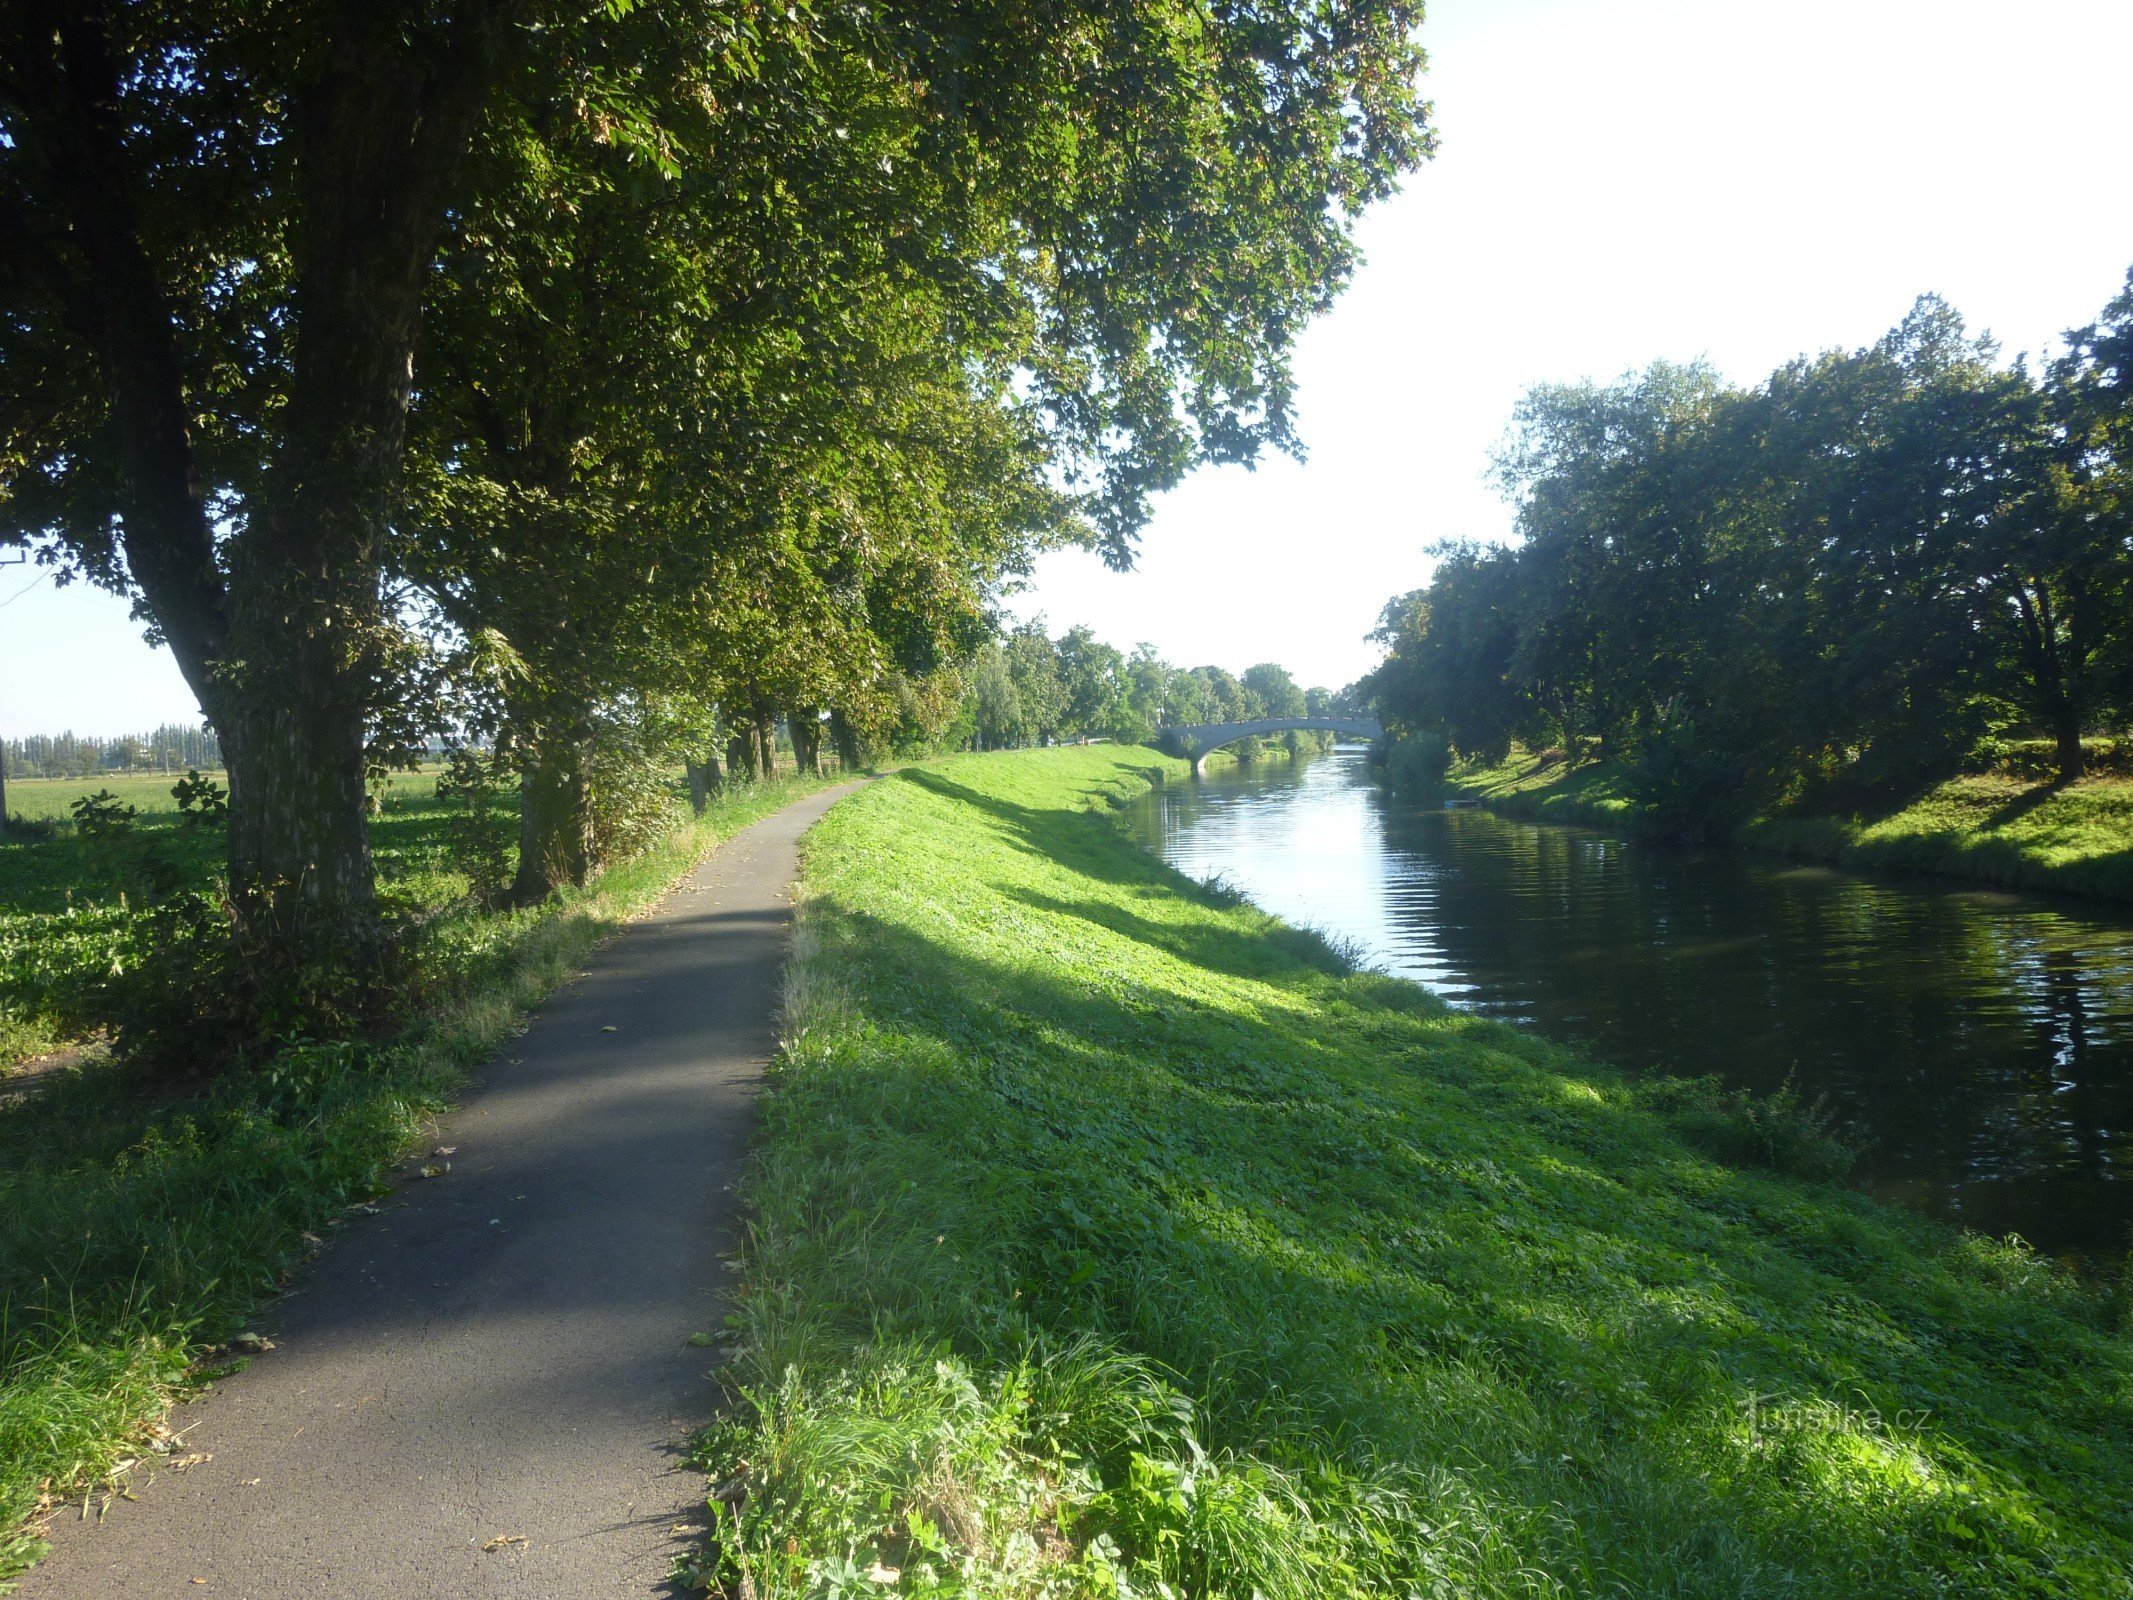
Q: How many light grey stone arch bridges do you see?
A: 1